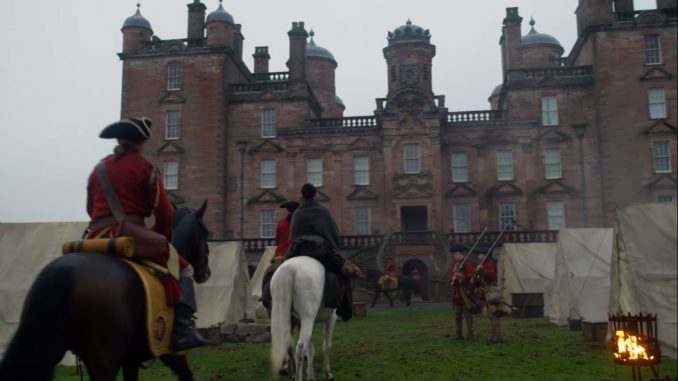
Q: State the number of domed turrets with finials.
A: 5